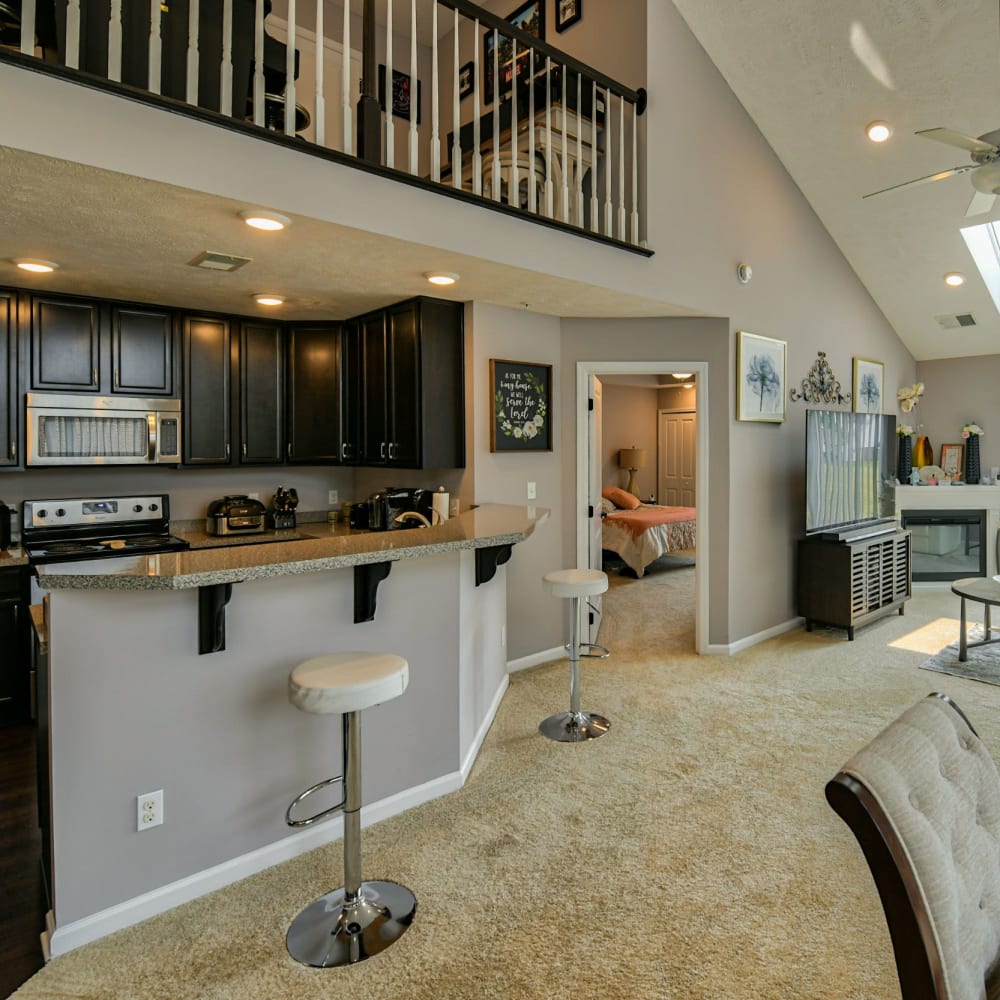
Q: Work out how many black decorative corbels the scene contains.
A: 3